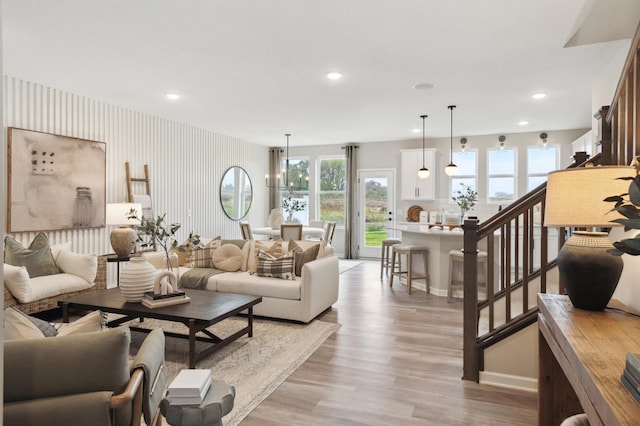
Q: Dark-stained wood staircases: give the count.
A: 1